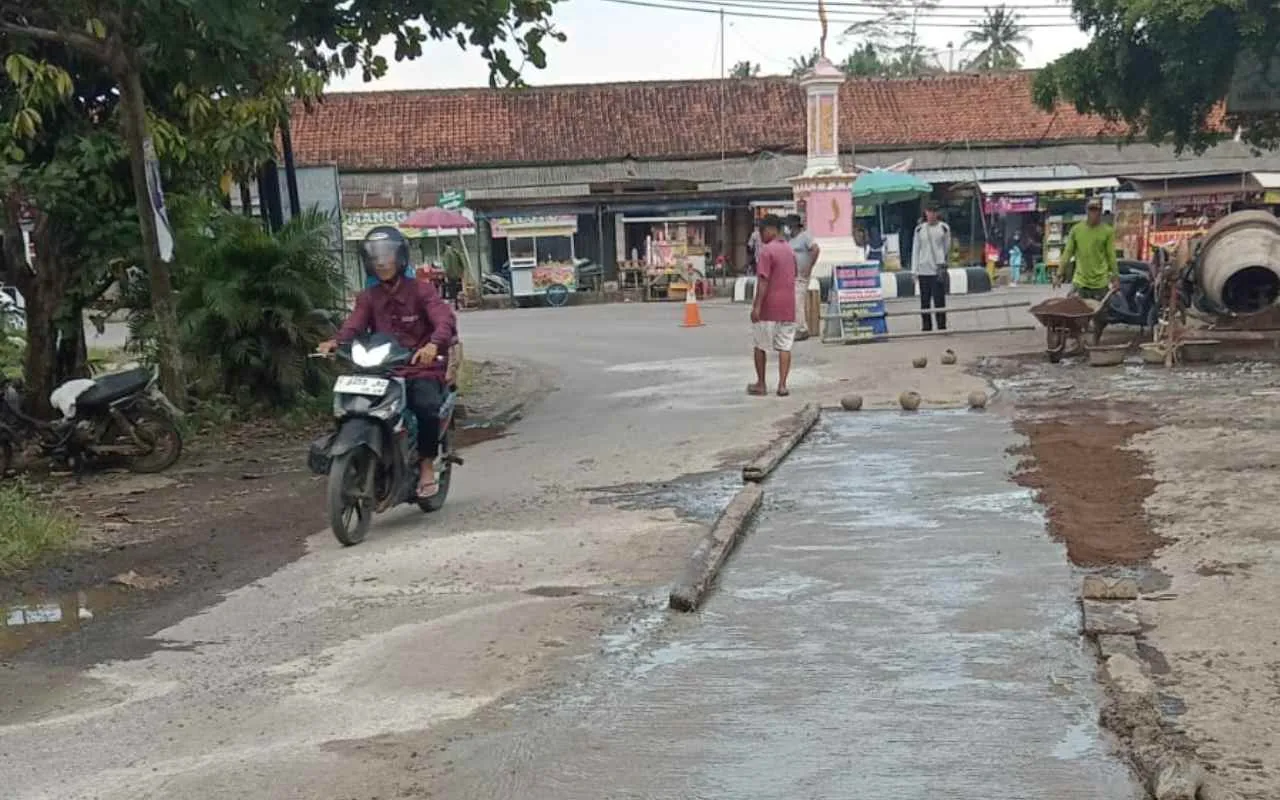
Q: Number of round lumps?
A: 5